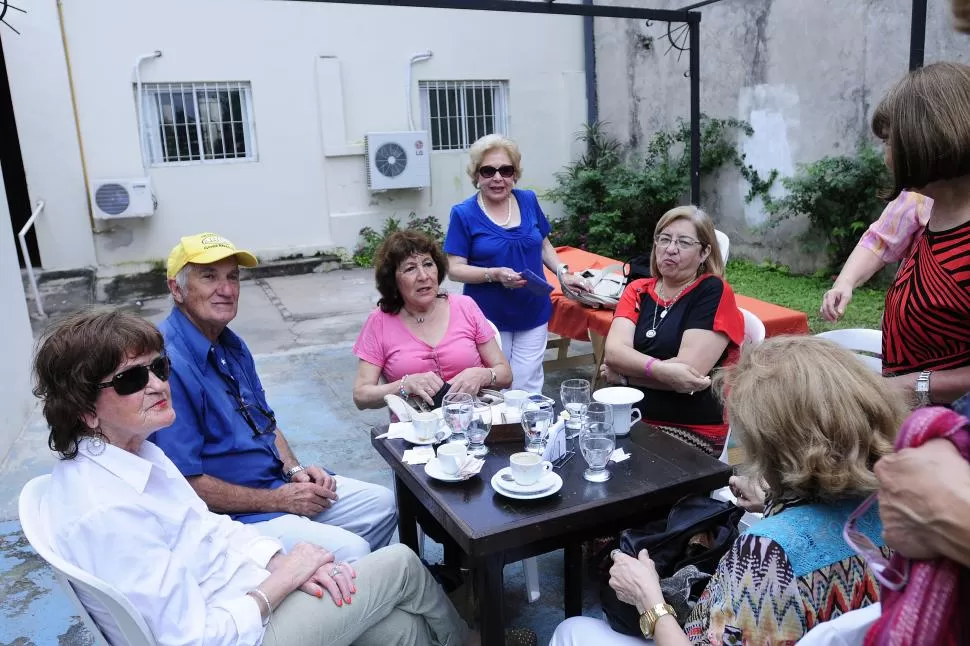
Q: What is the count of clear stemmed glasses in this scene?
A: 6